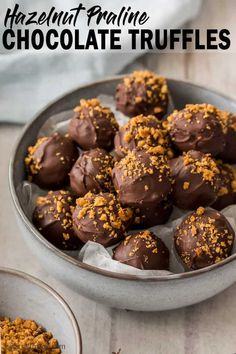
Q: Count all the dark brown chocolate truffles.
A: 15